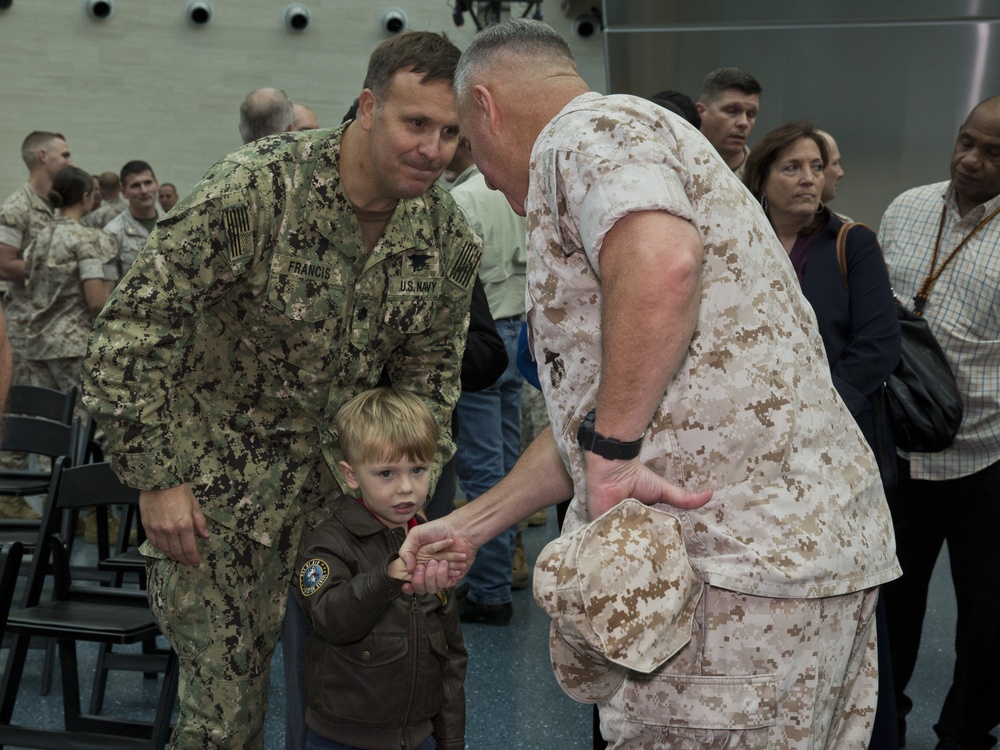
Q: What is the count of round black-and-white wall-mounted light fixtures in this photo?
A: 5